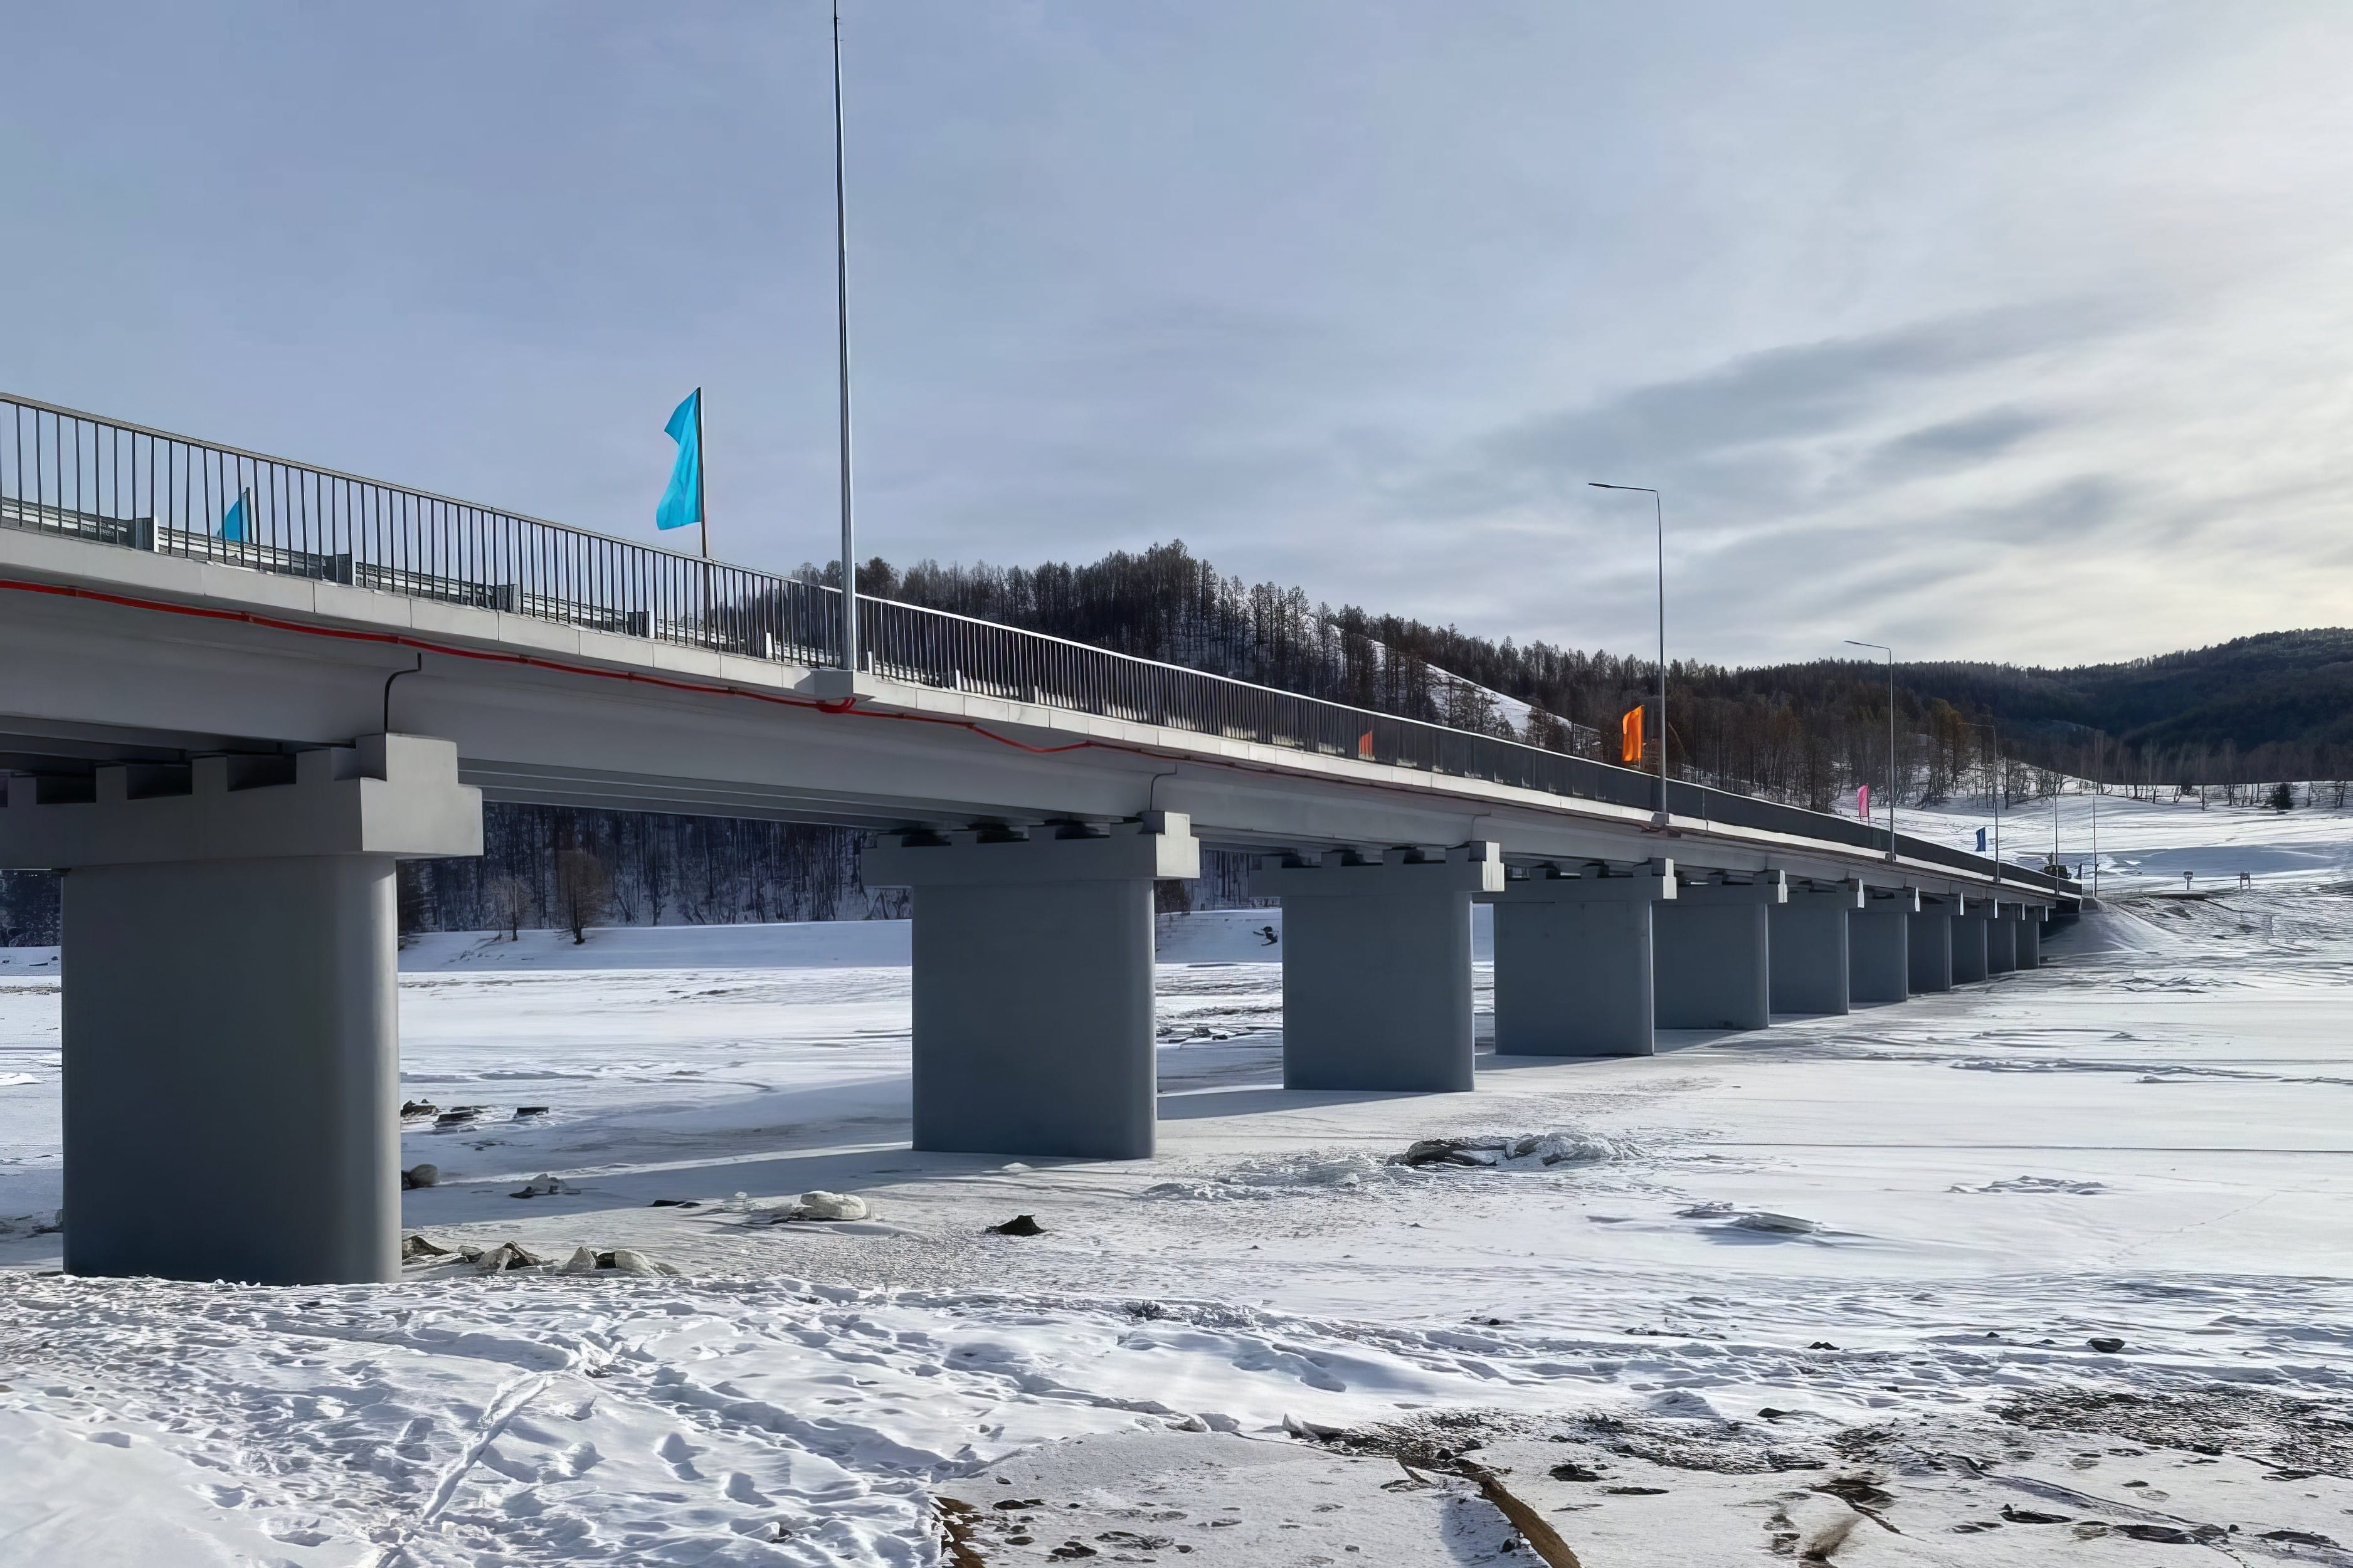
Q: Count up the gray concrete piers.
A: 11